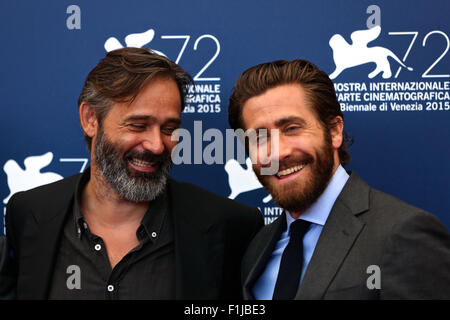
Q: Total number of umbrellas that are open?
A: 0